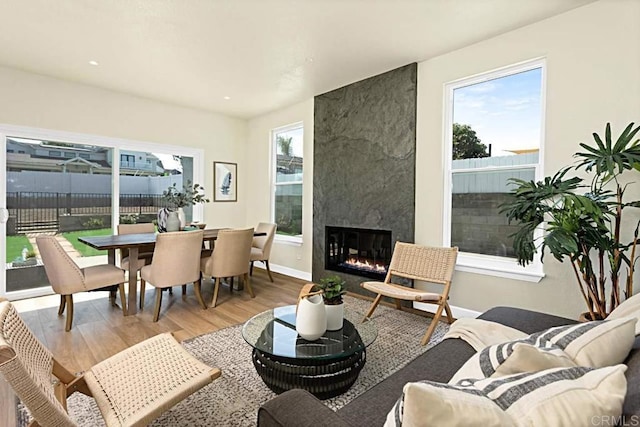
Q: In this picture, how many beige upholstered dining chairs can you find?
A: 5